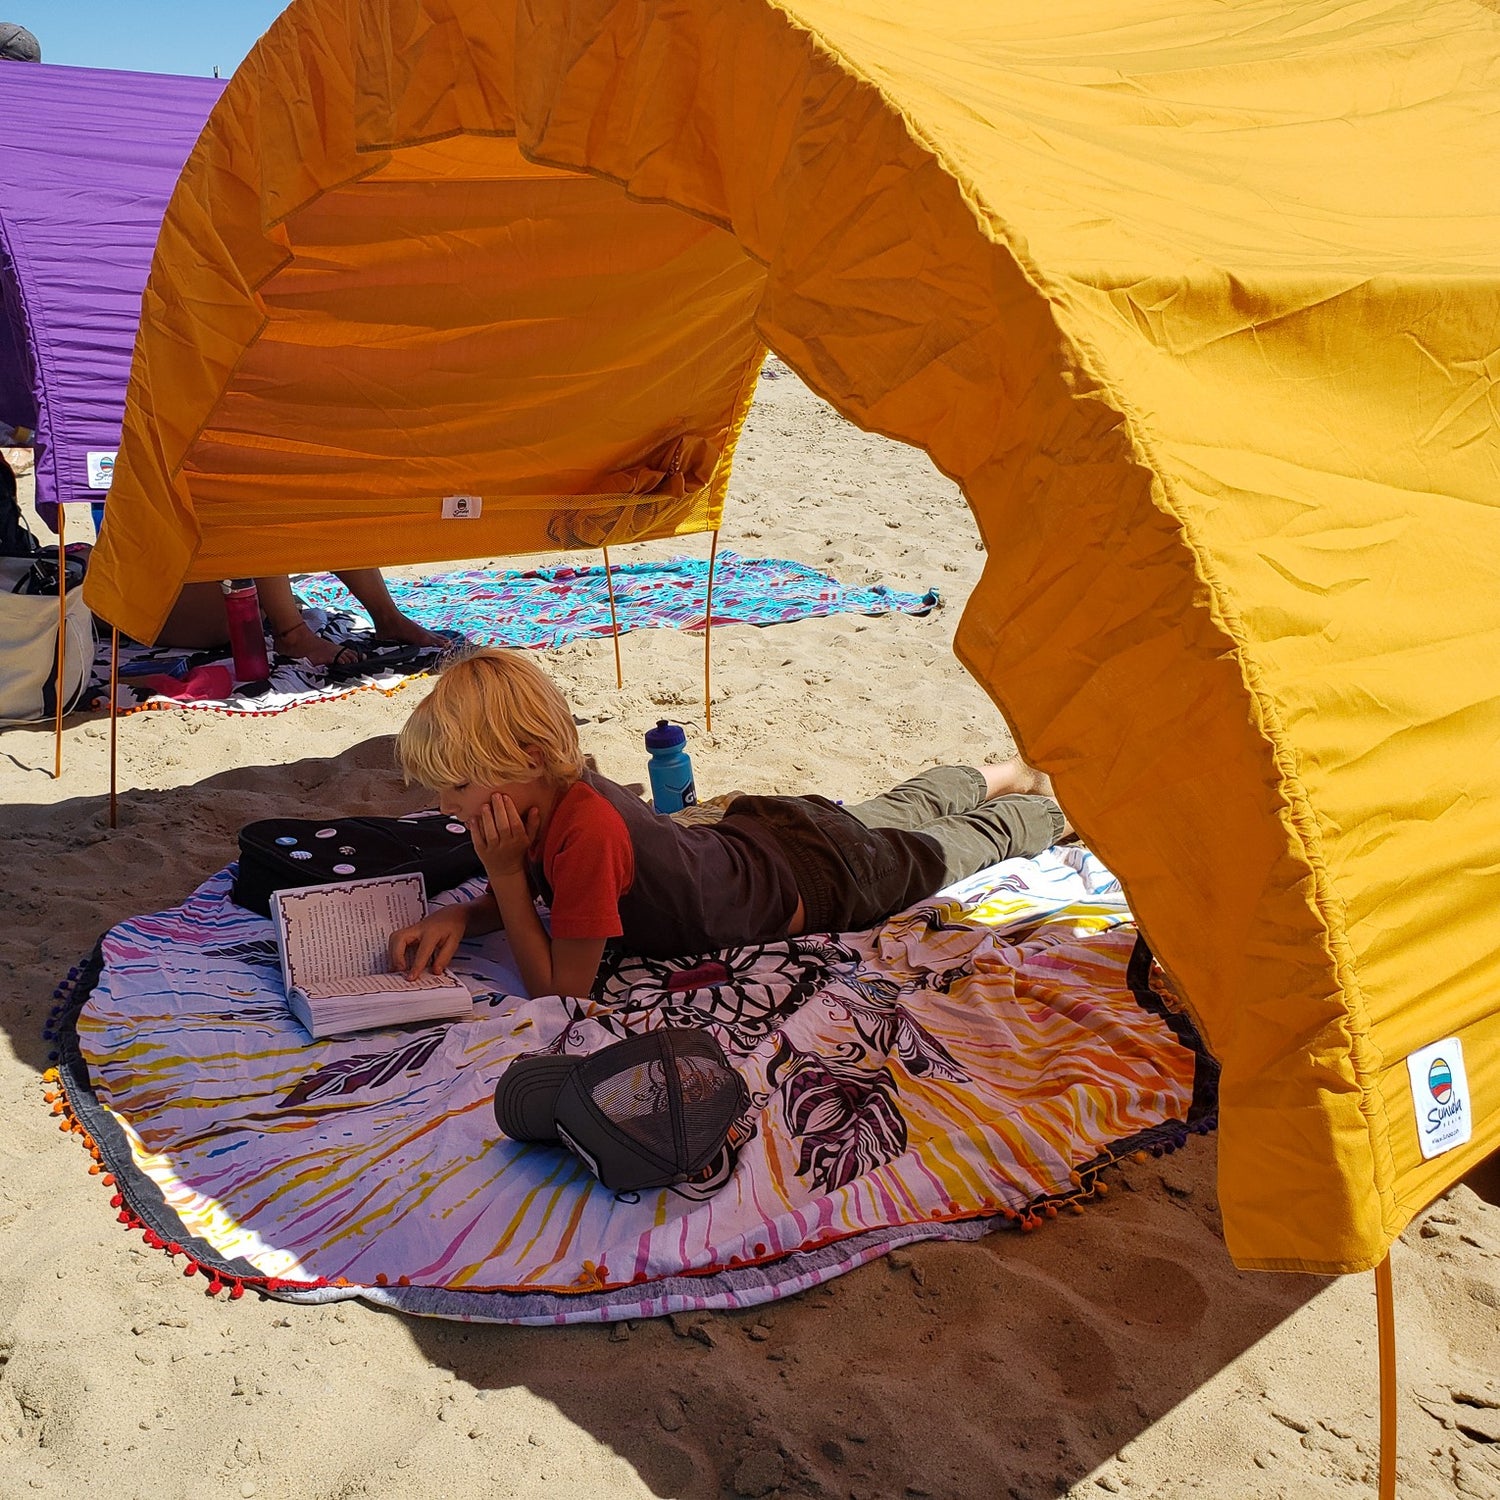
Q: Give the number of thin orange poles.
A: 5